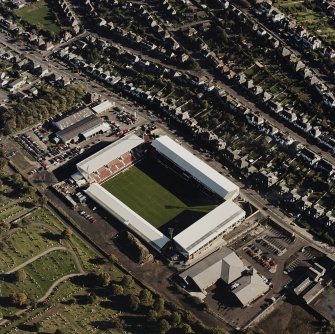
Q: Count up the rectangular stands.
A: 4